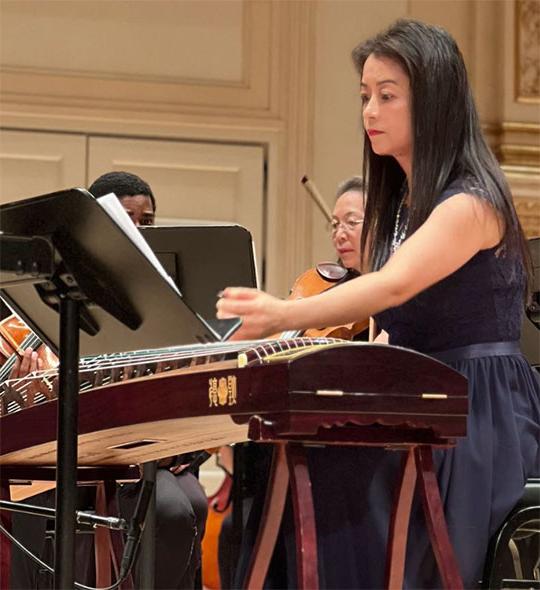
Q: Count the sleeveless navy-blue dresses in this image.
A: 1